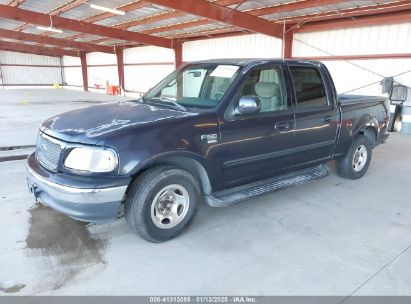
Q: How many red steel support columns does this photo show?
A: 4